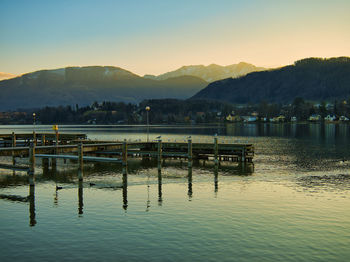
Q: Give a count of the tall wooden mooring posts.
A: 6